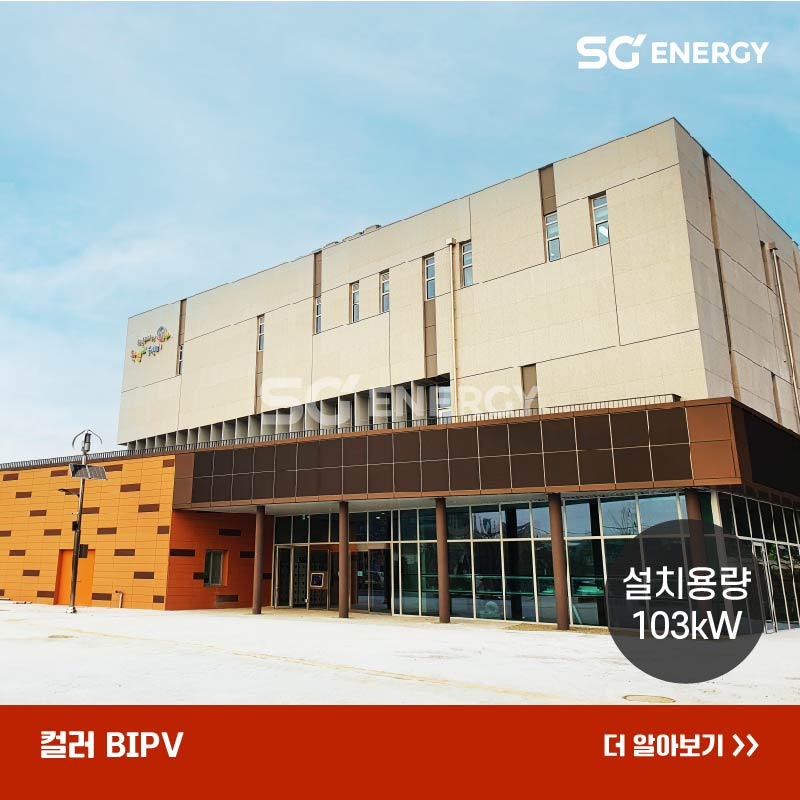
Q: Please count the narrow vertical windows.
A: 9